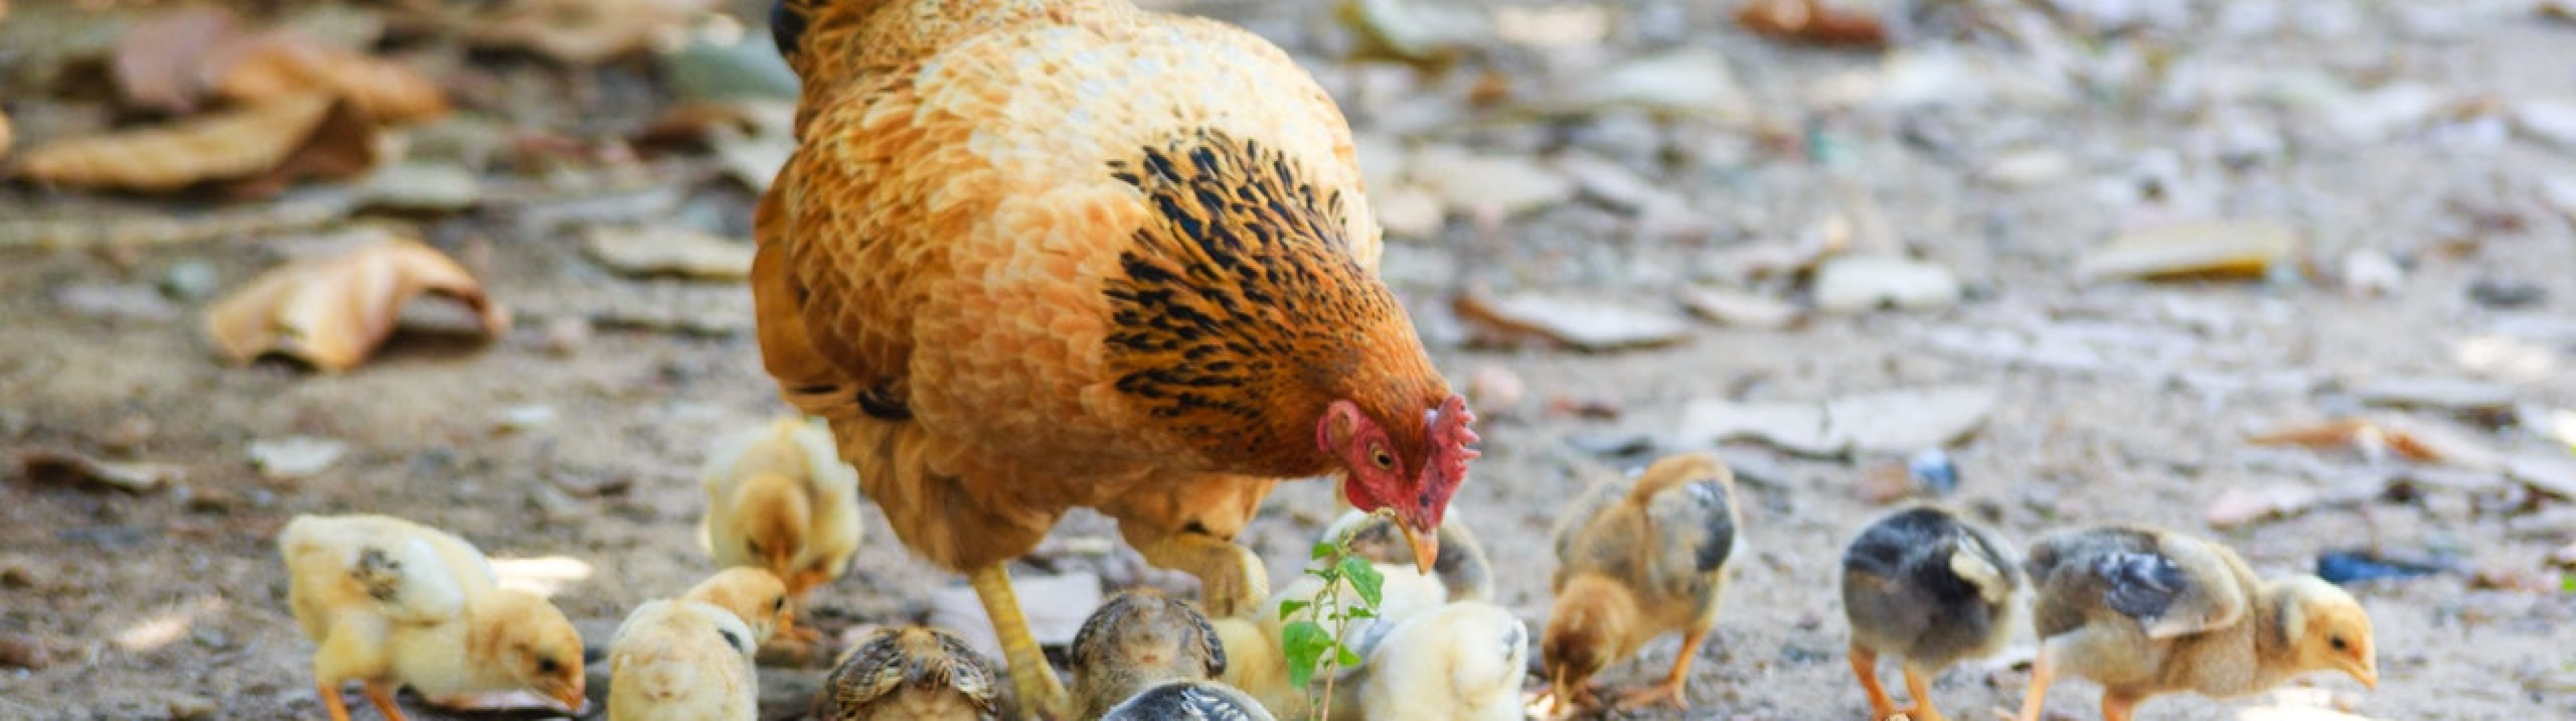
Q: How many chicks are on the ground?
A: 12